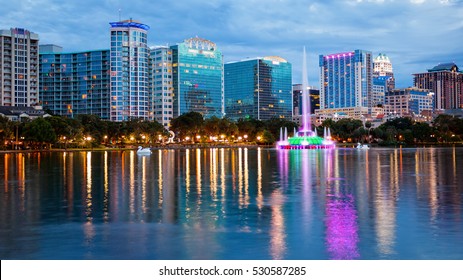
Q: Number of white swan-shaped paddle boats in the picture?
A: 2